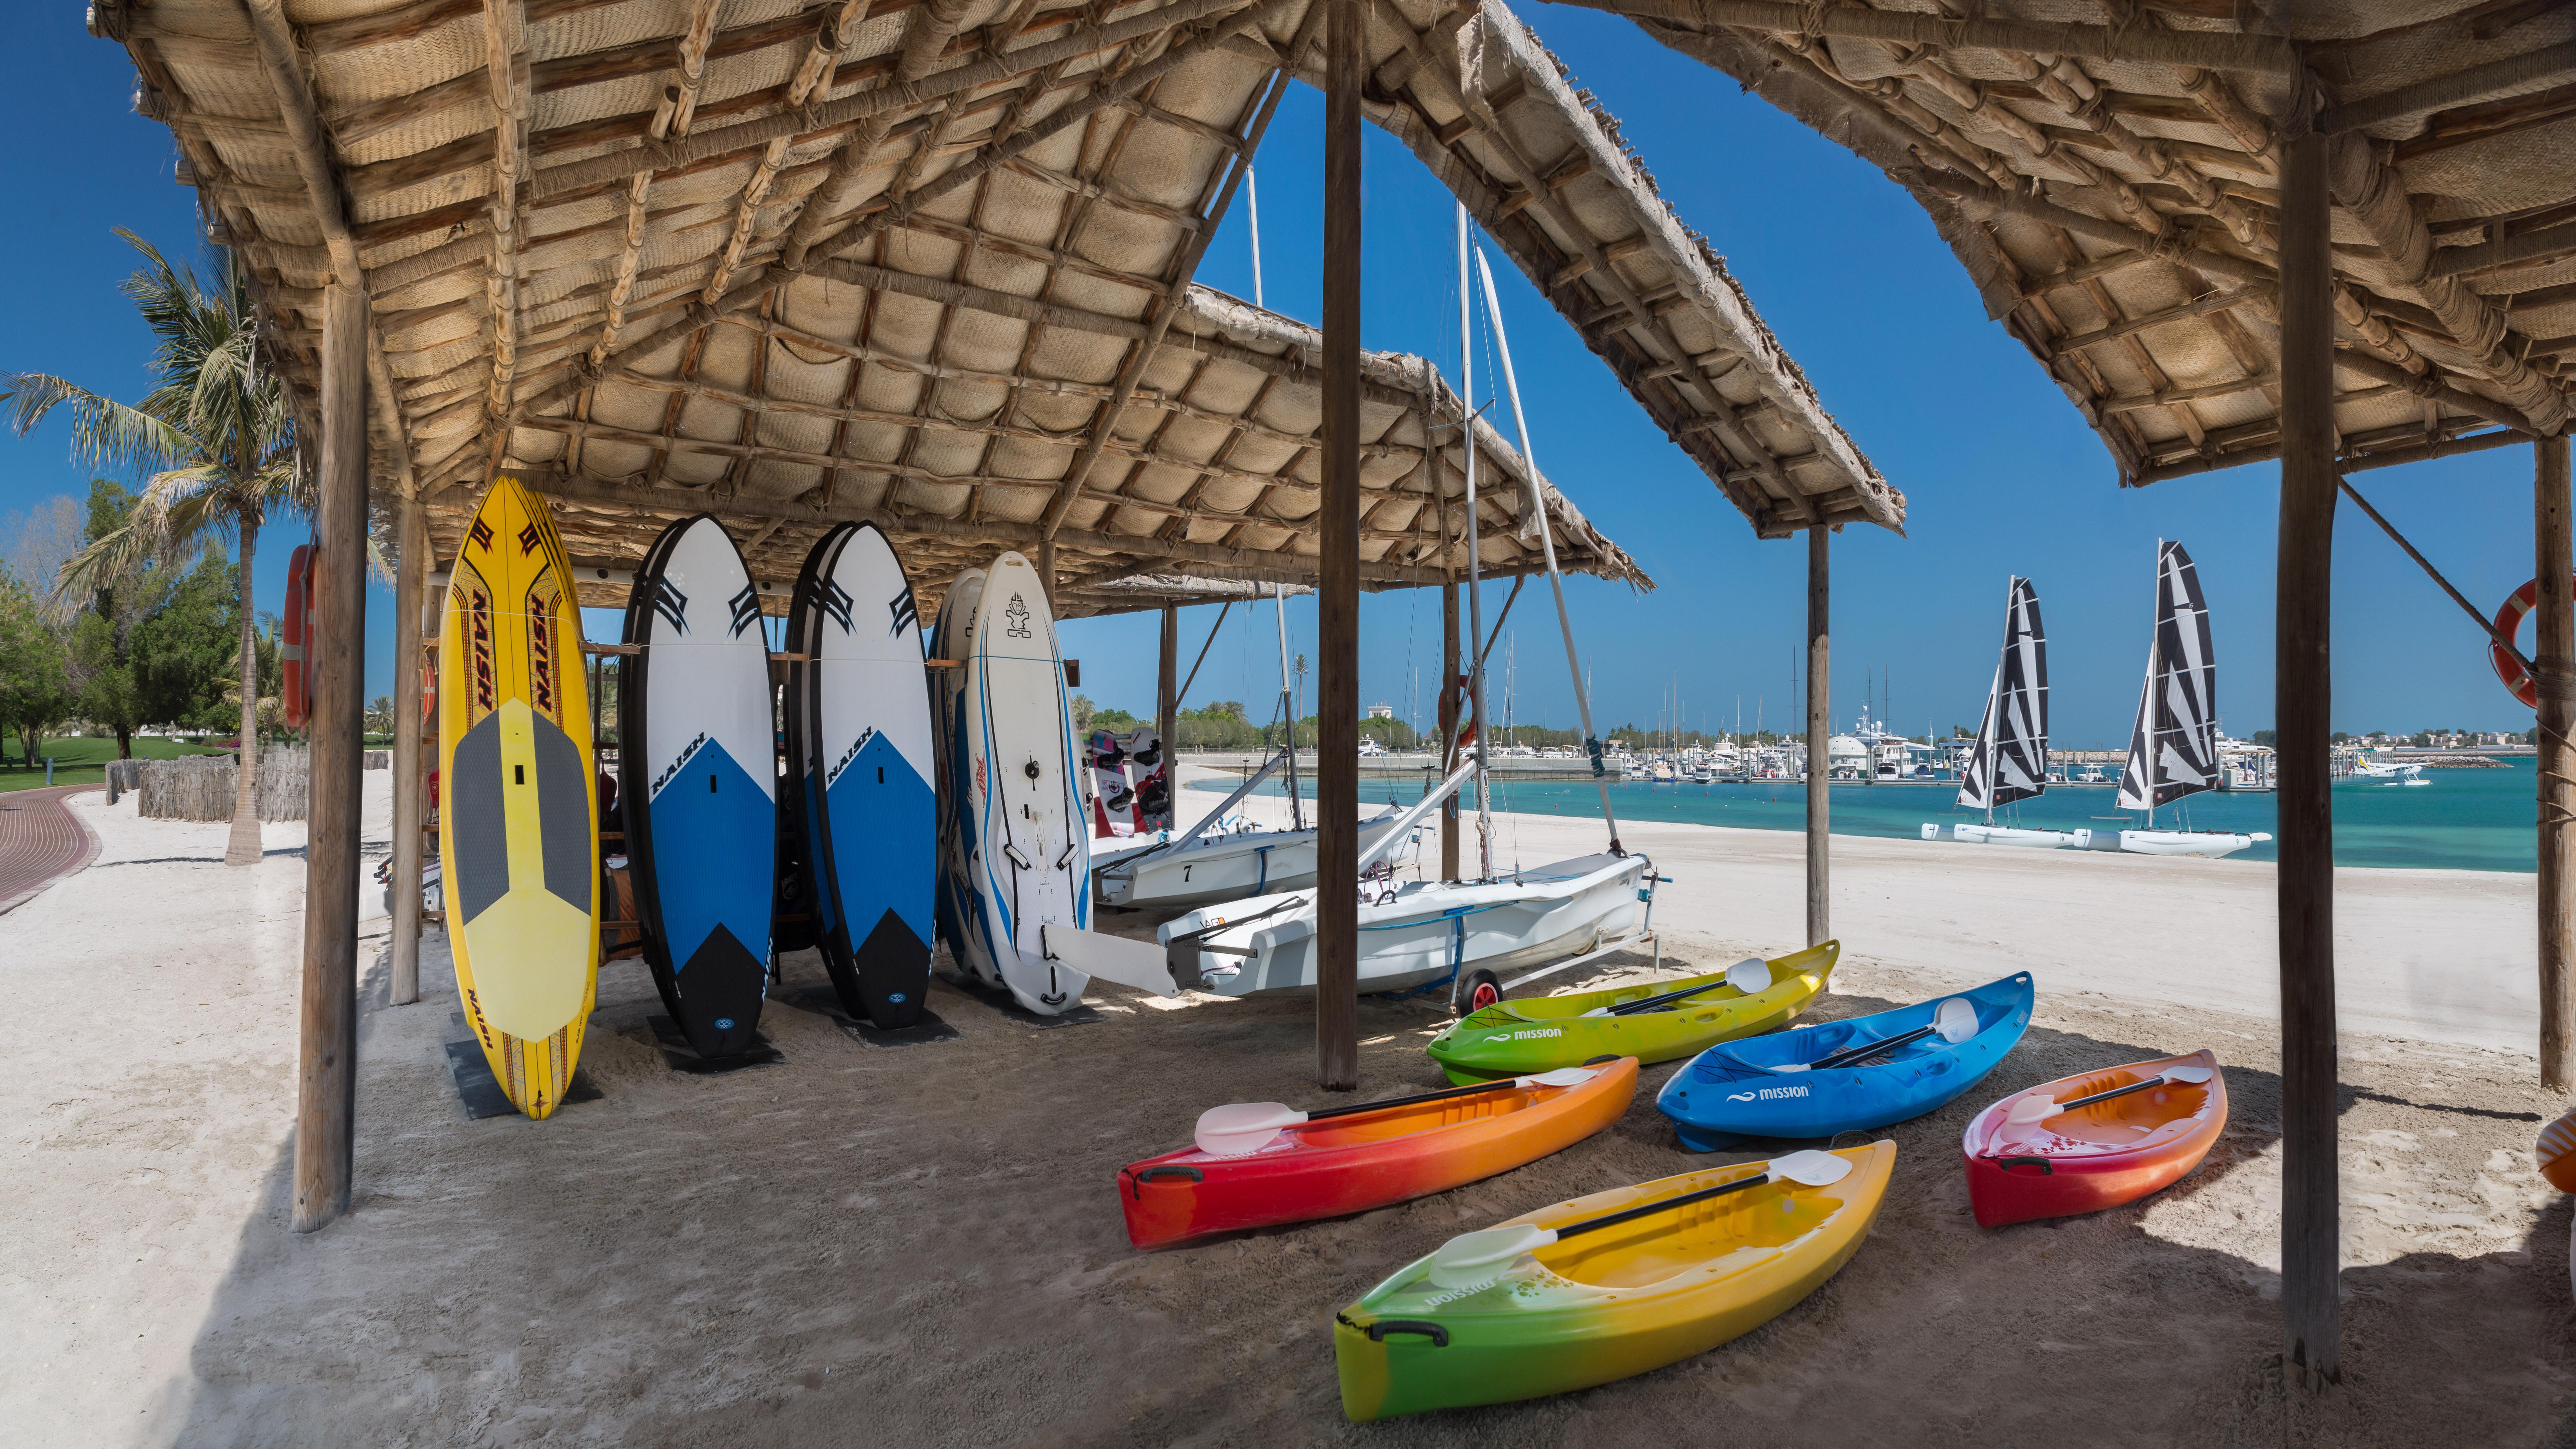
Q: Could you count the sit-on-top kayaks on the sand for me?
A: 5